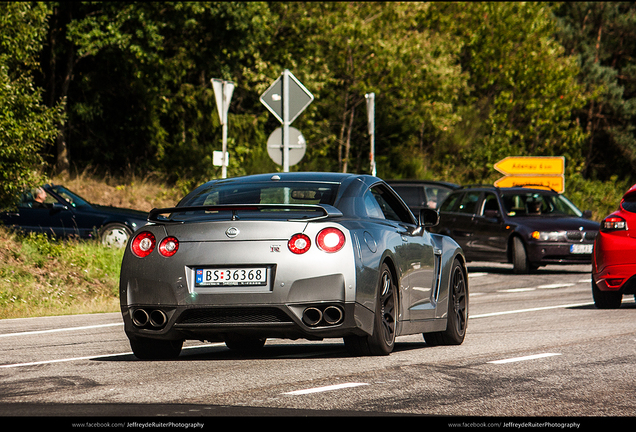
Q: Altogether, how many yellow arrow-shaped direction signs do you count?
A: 2